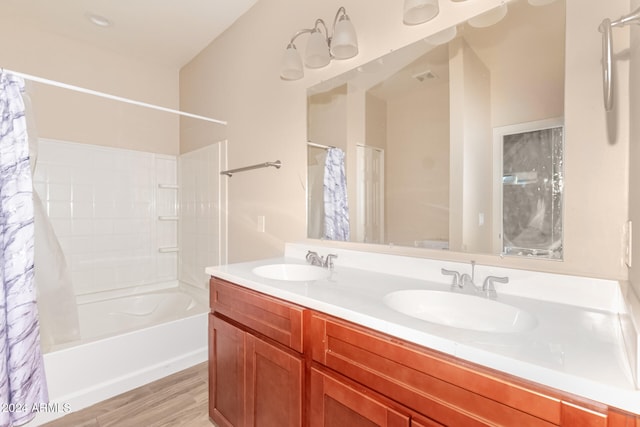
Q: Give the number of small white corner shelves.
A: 3